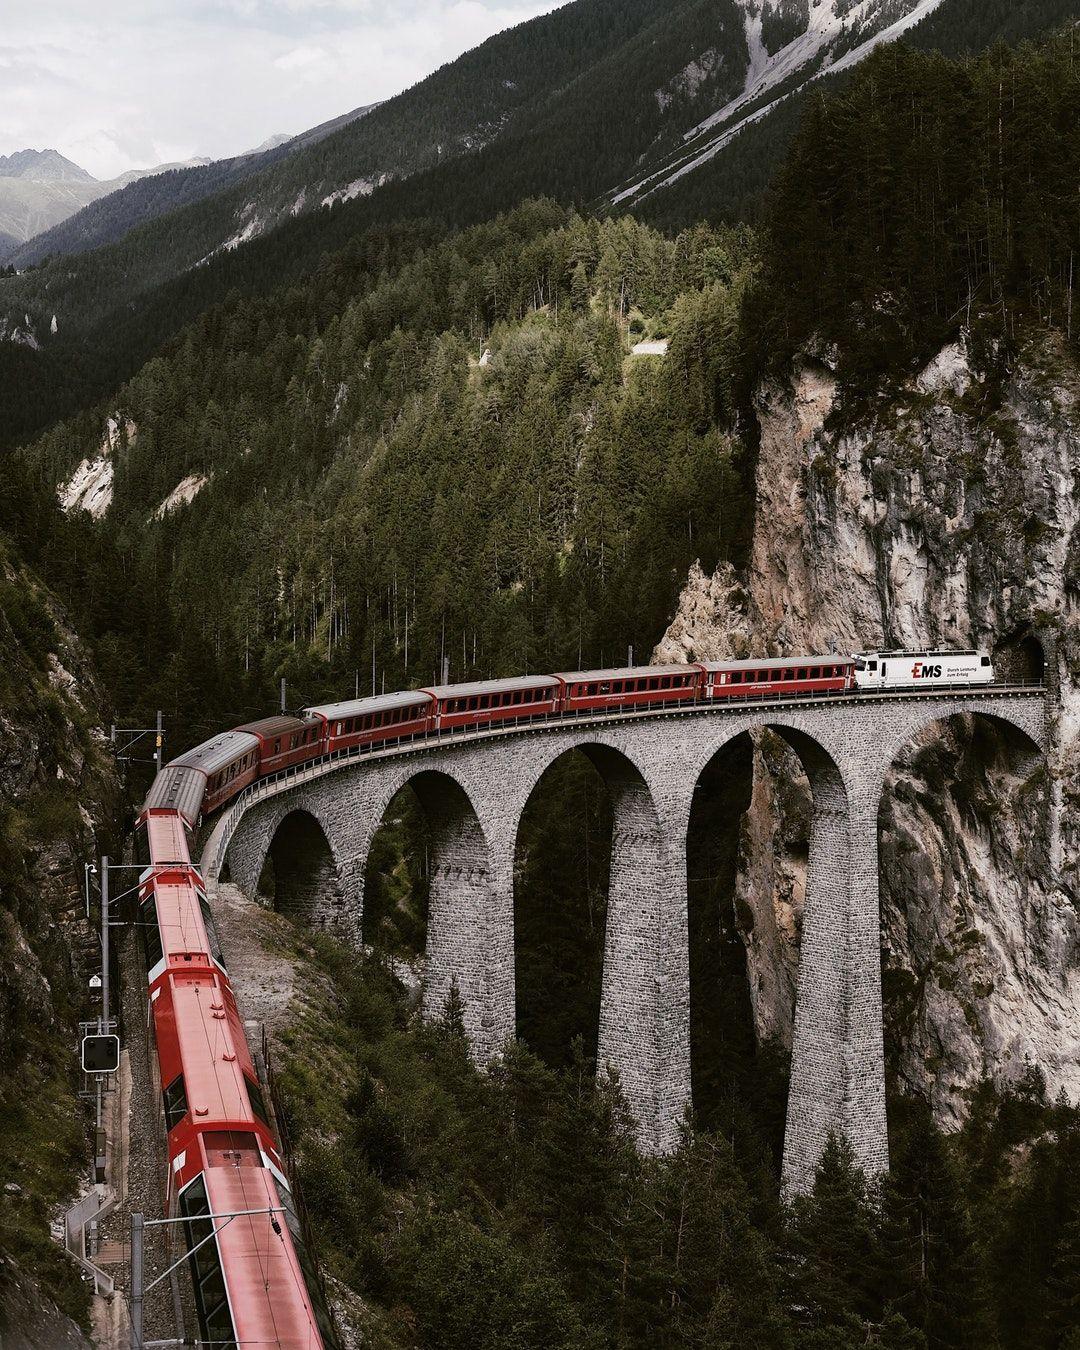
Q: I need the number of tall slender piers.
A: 3